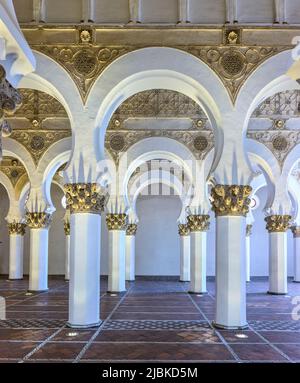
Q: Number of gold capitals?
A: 12